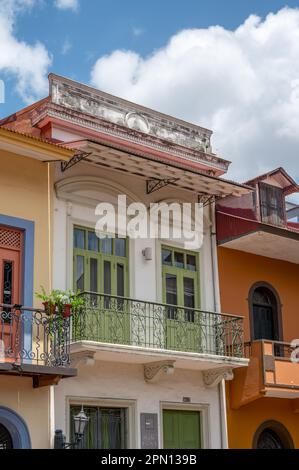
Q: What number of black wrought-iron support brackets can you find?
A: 3